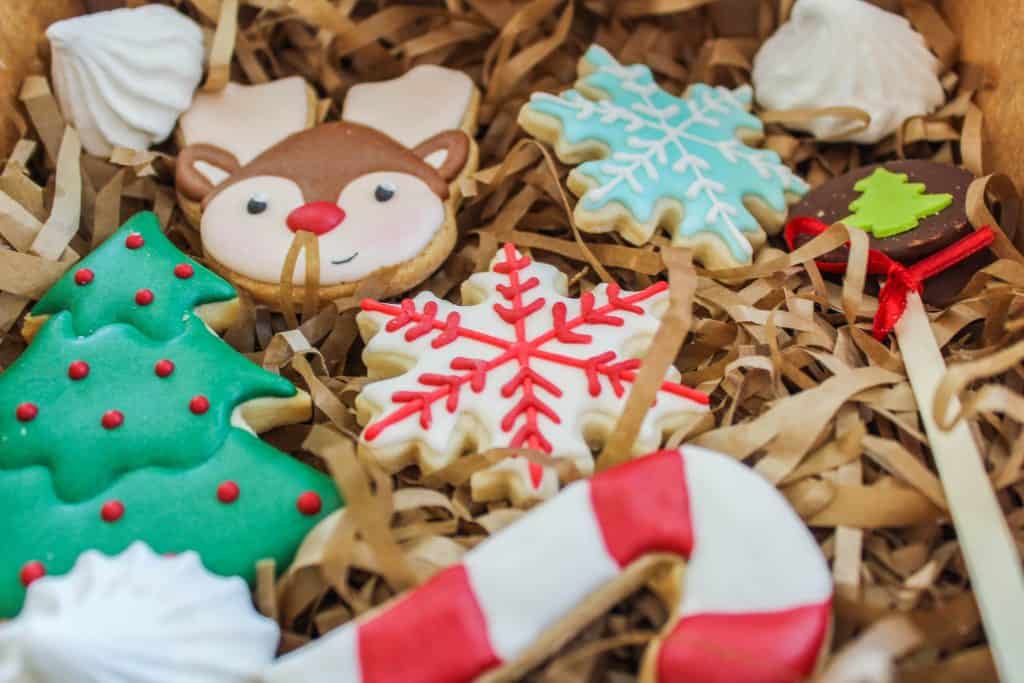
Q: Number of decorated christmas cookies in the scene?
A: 5